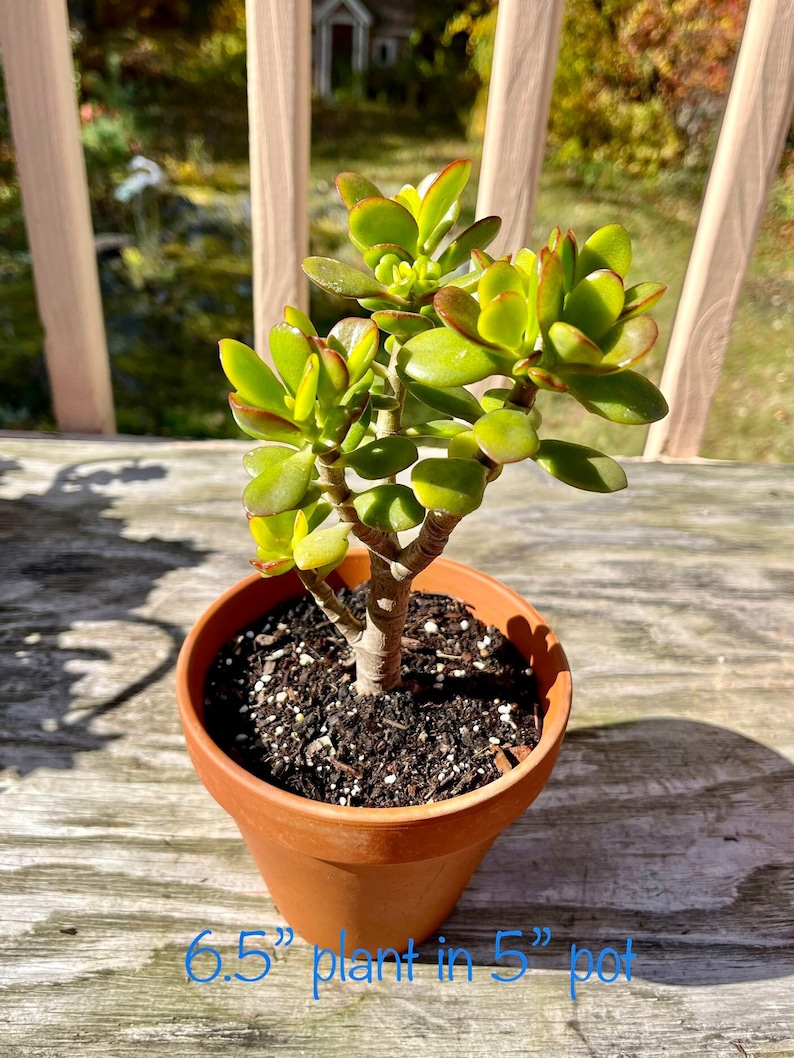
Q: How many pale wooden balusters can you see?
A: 4